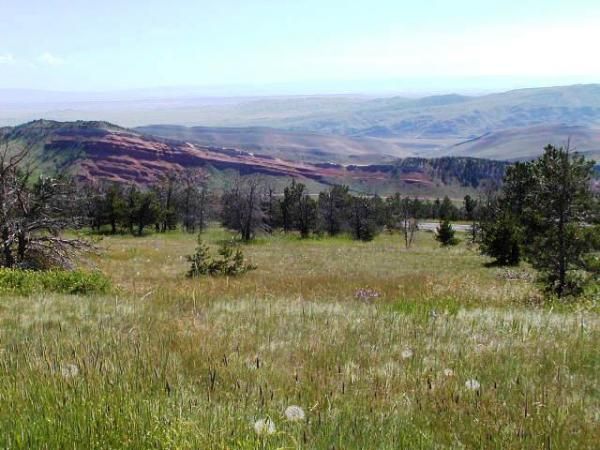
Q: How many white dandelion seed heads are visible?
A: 6